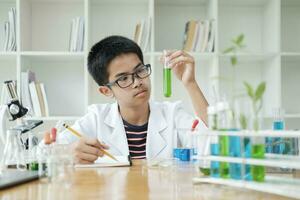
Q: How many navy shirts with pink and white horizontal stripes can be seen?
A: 1